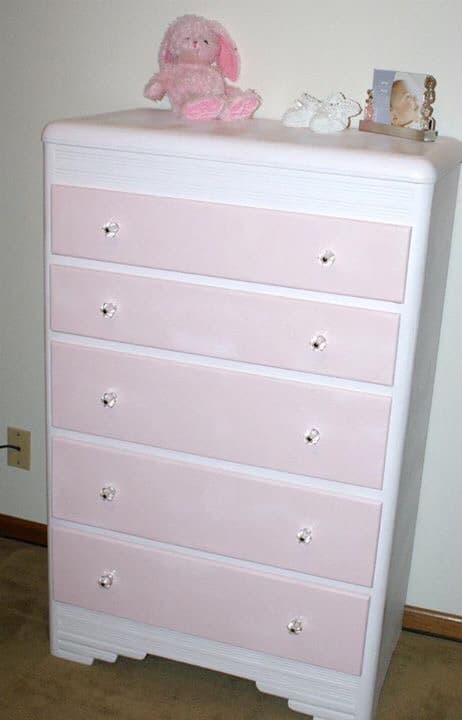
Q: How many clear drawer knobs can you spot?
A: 10